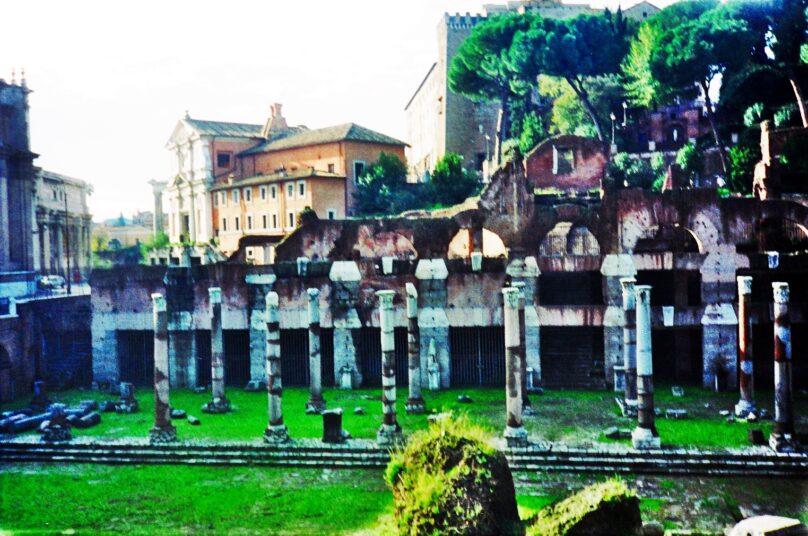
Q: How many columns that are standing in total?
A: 12